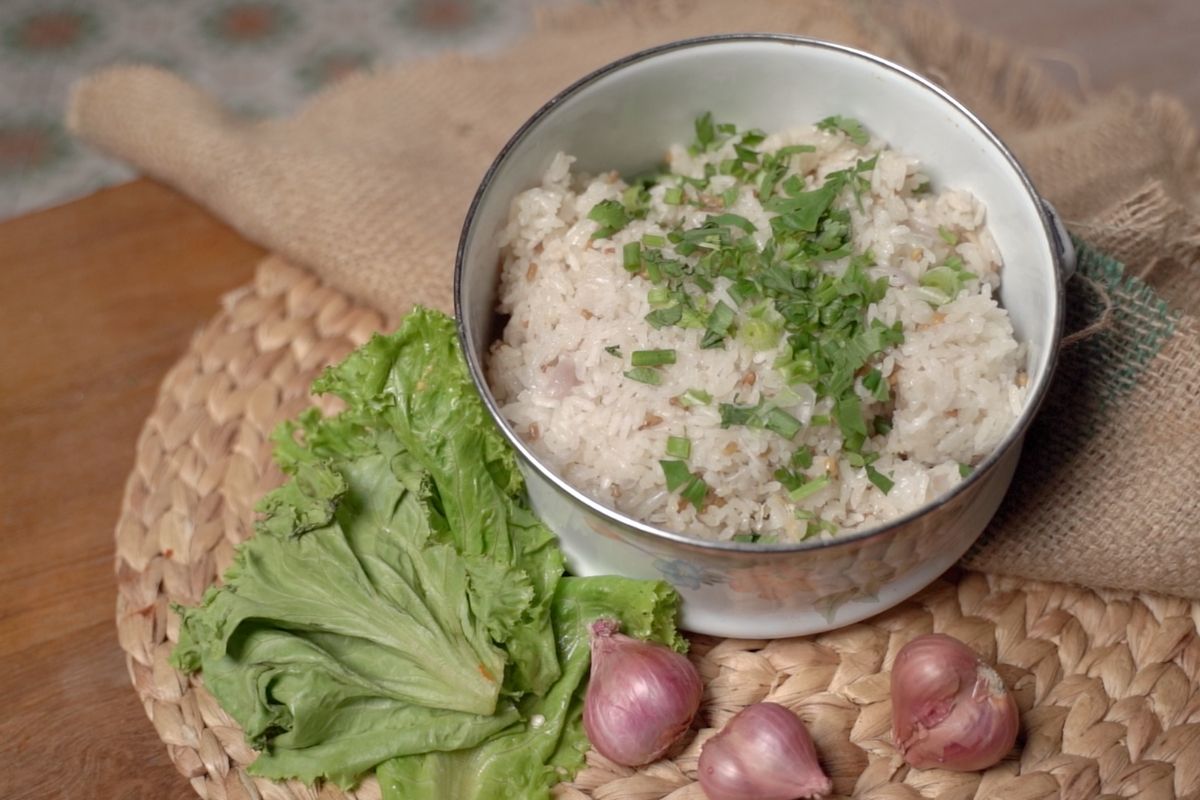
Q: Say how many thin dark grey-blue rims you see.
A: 1